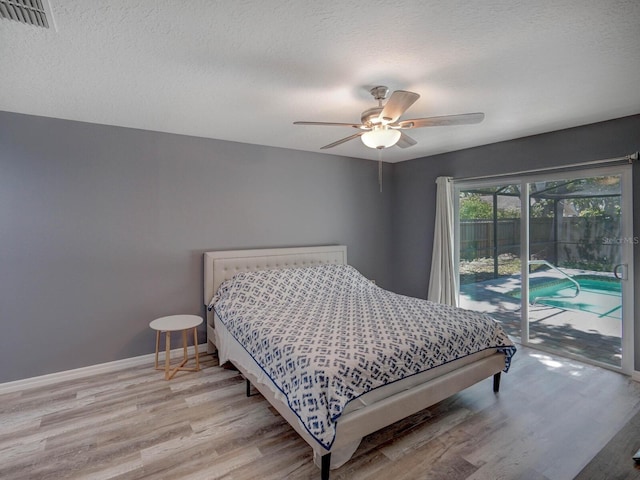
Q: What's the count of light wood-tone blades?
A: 5